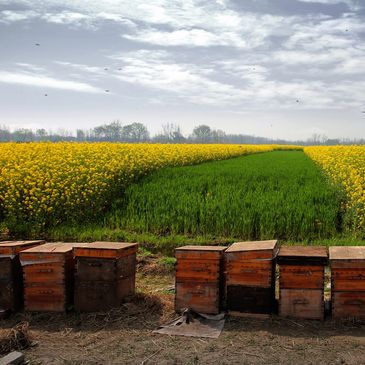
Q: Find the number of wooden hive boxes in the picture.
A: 7